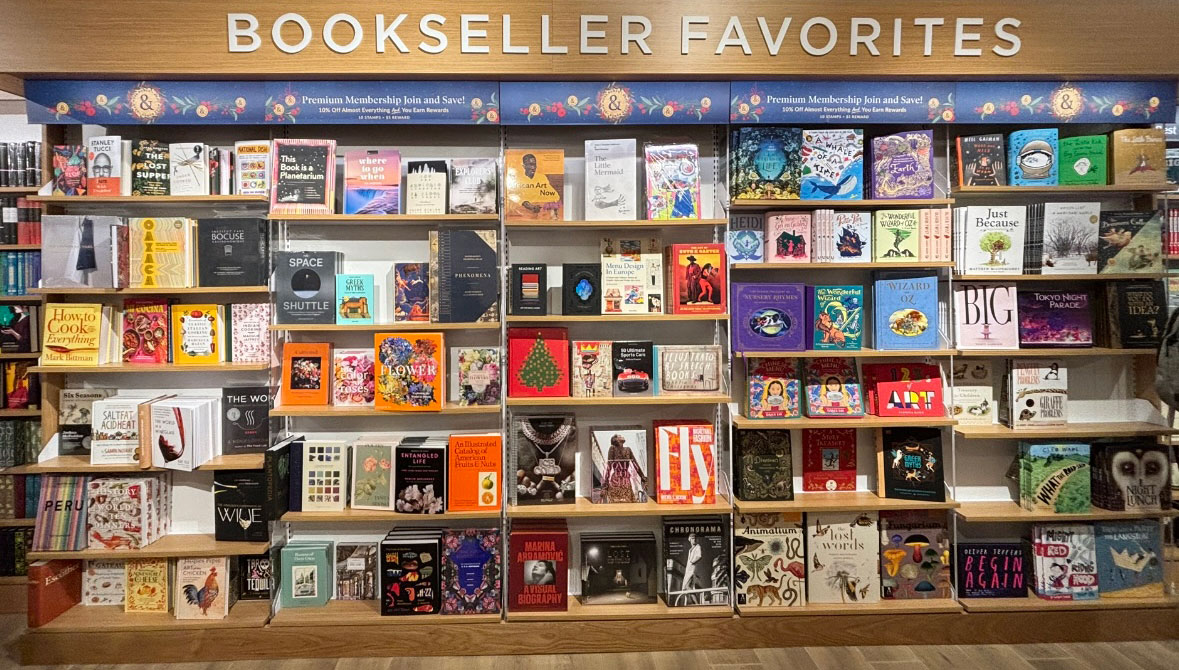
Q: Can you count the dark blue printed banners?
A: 5